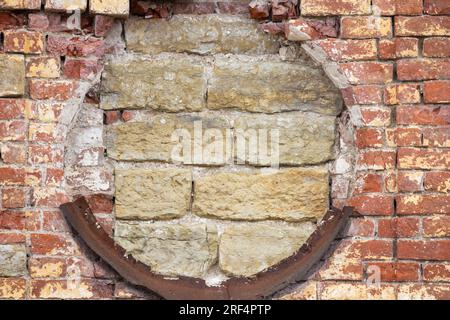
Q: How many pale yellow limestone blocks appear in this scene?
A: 9